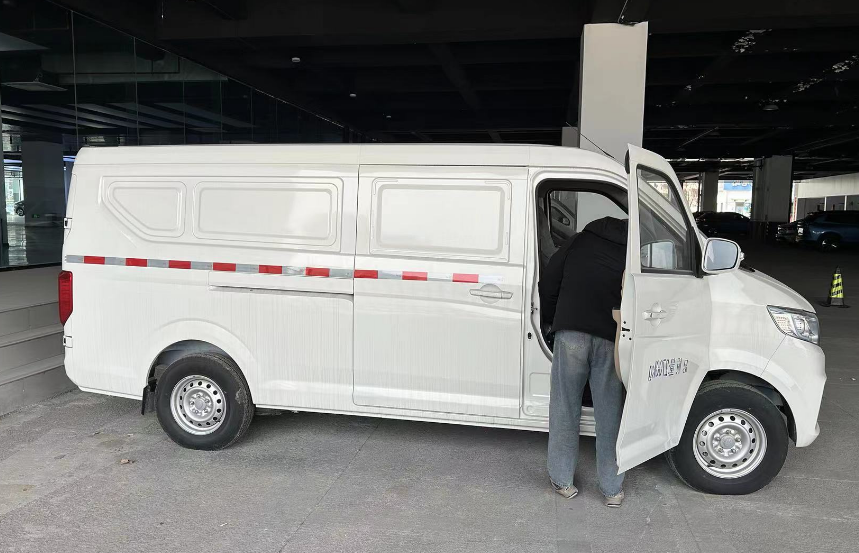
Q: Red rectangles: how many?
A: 9